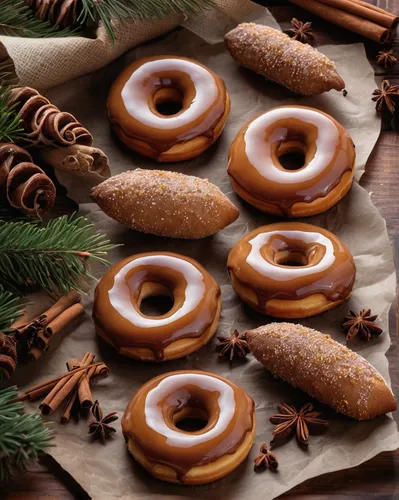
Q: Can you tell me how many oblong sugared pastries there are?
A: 3